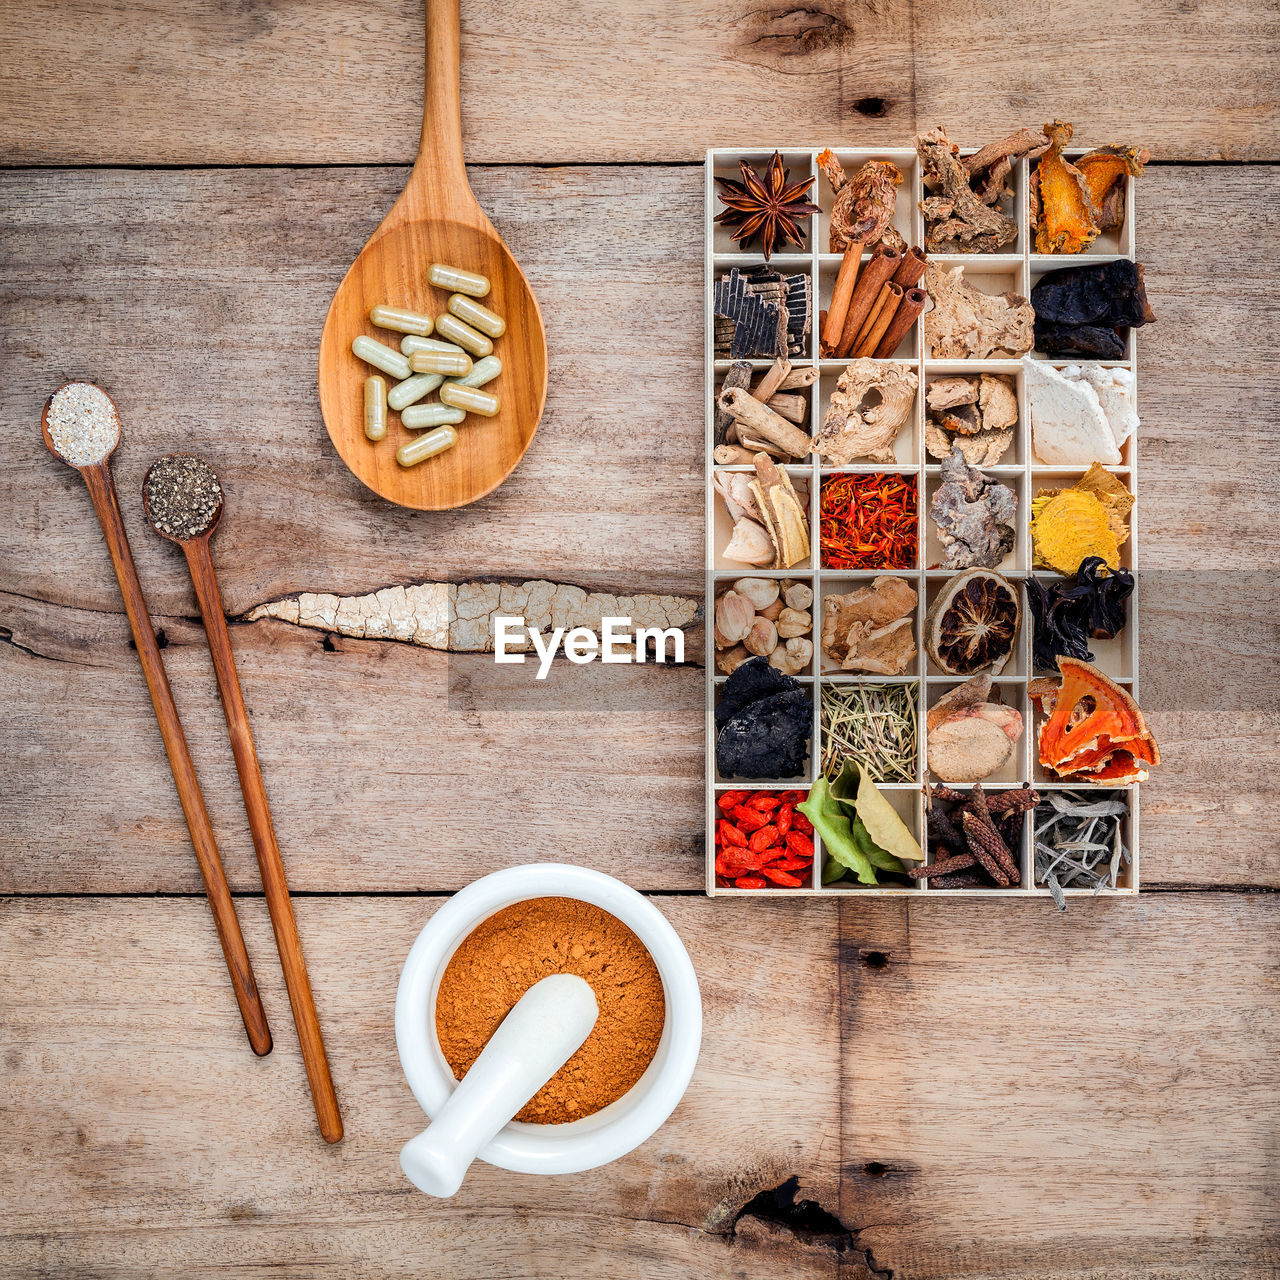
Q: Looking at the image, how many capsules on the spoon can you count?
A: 13